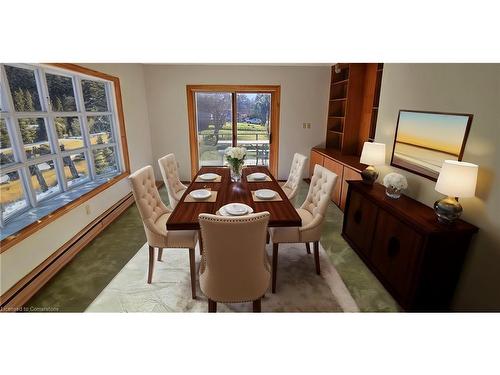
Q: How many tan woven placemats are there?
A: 4